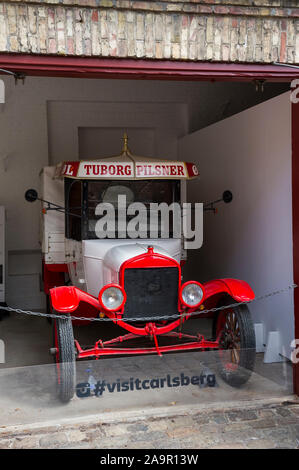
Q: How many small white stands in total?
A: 2